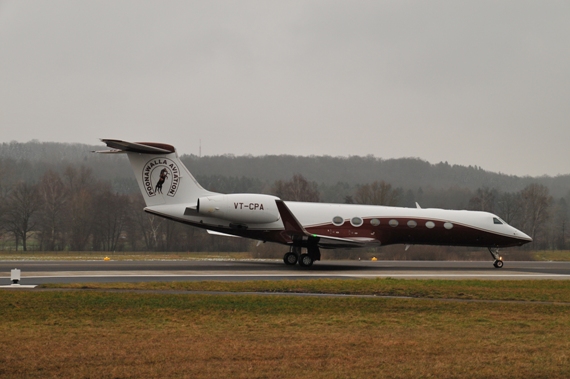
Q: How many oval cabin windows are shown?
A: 7